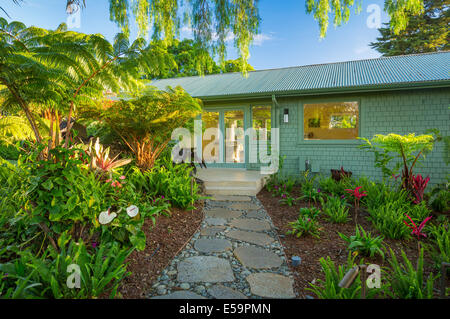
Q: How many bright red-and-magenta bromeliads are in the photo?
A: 3